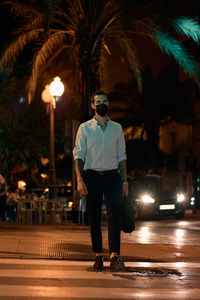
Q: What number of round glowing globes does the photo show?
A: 2